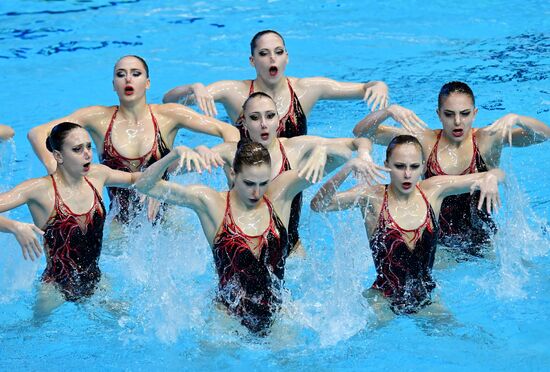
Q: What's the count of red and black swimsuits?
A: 7